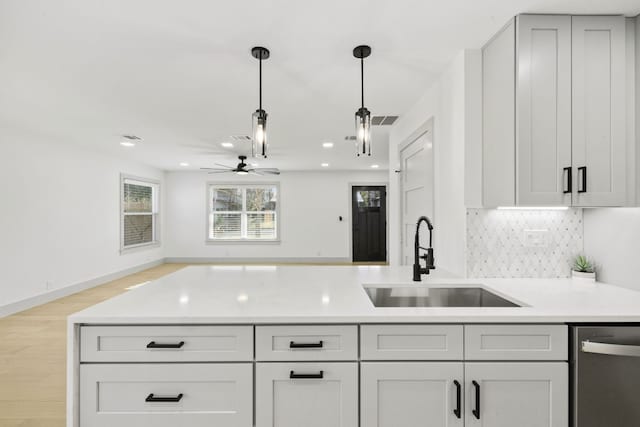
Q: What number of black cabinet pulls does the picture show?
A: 8